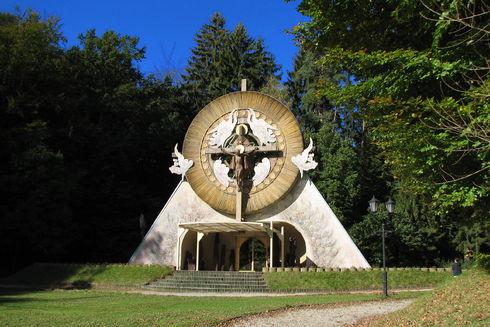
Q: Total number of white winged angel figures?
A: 2